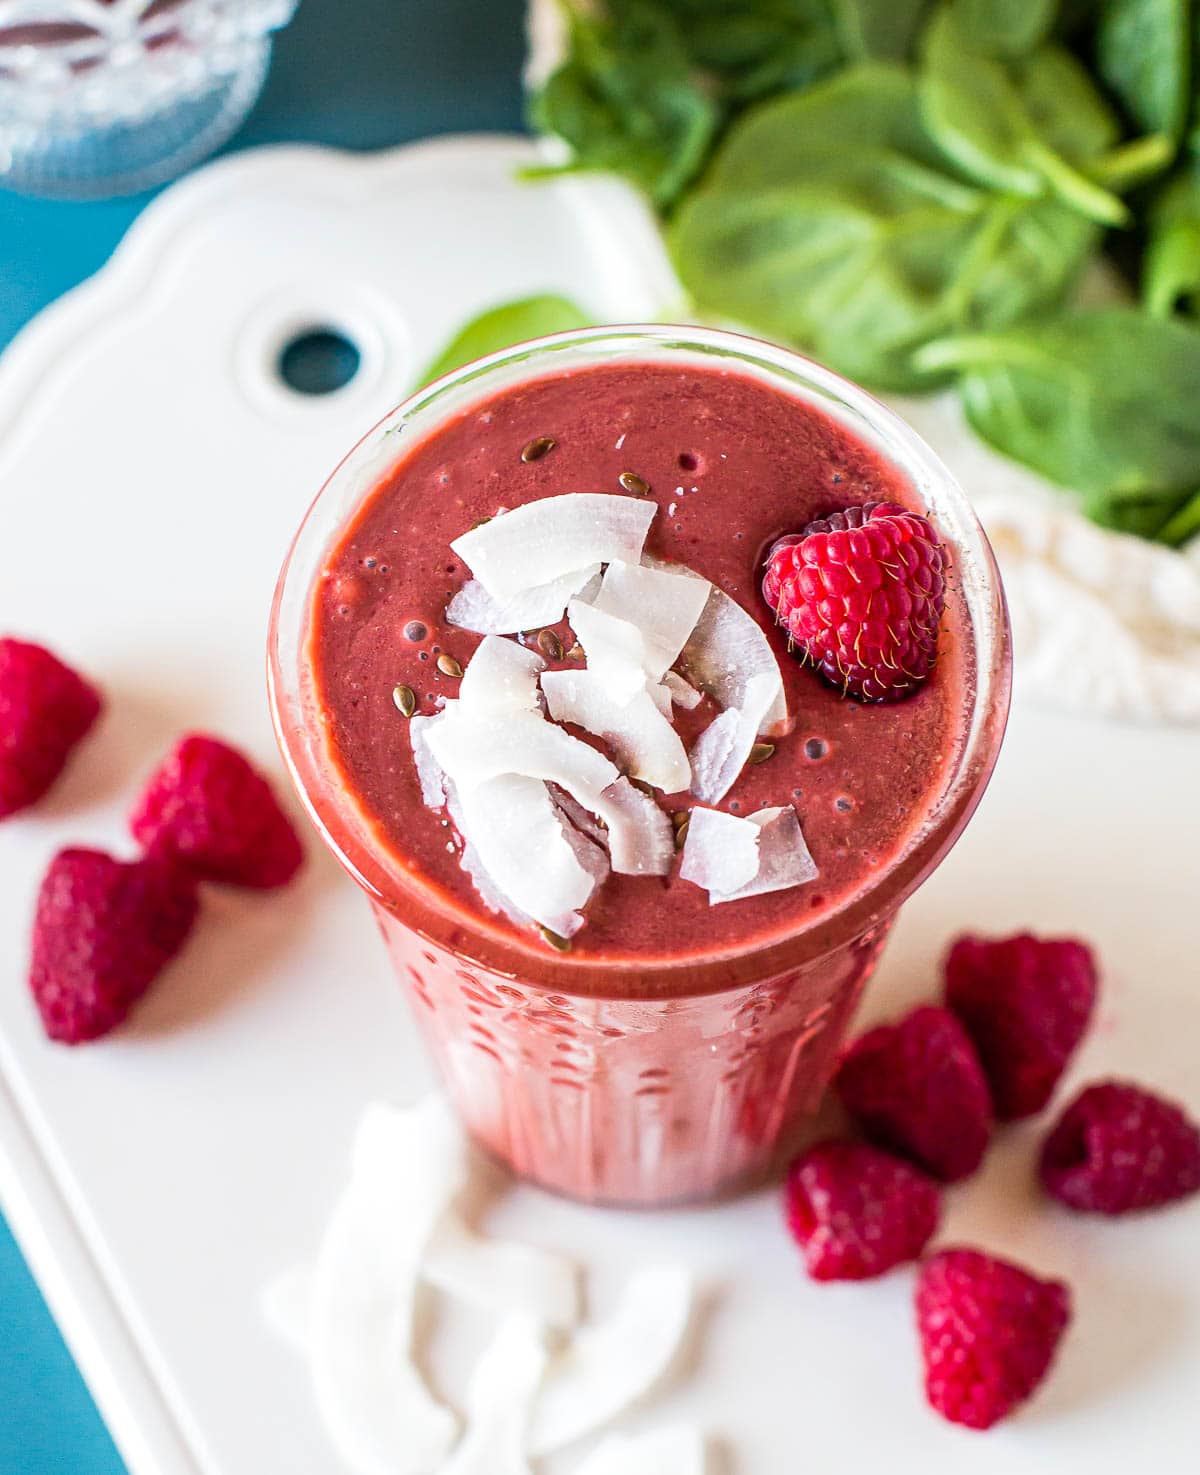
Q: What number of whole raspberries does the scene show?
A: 9